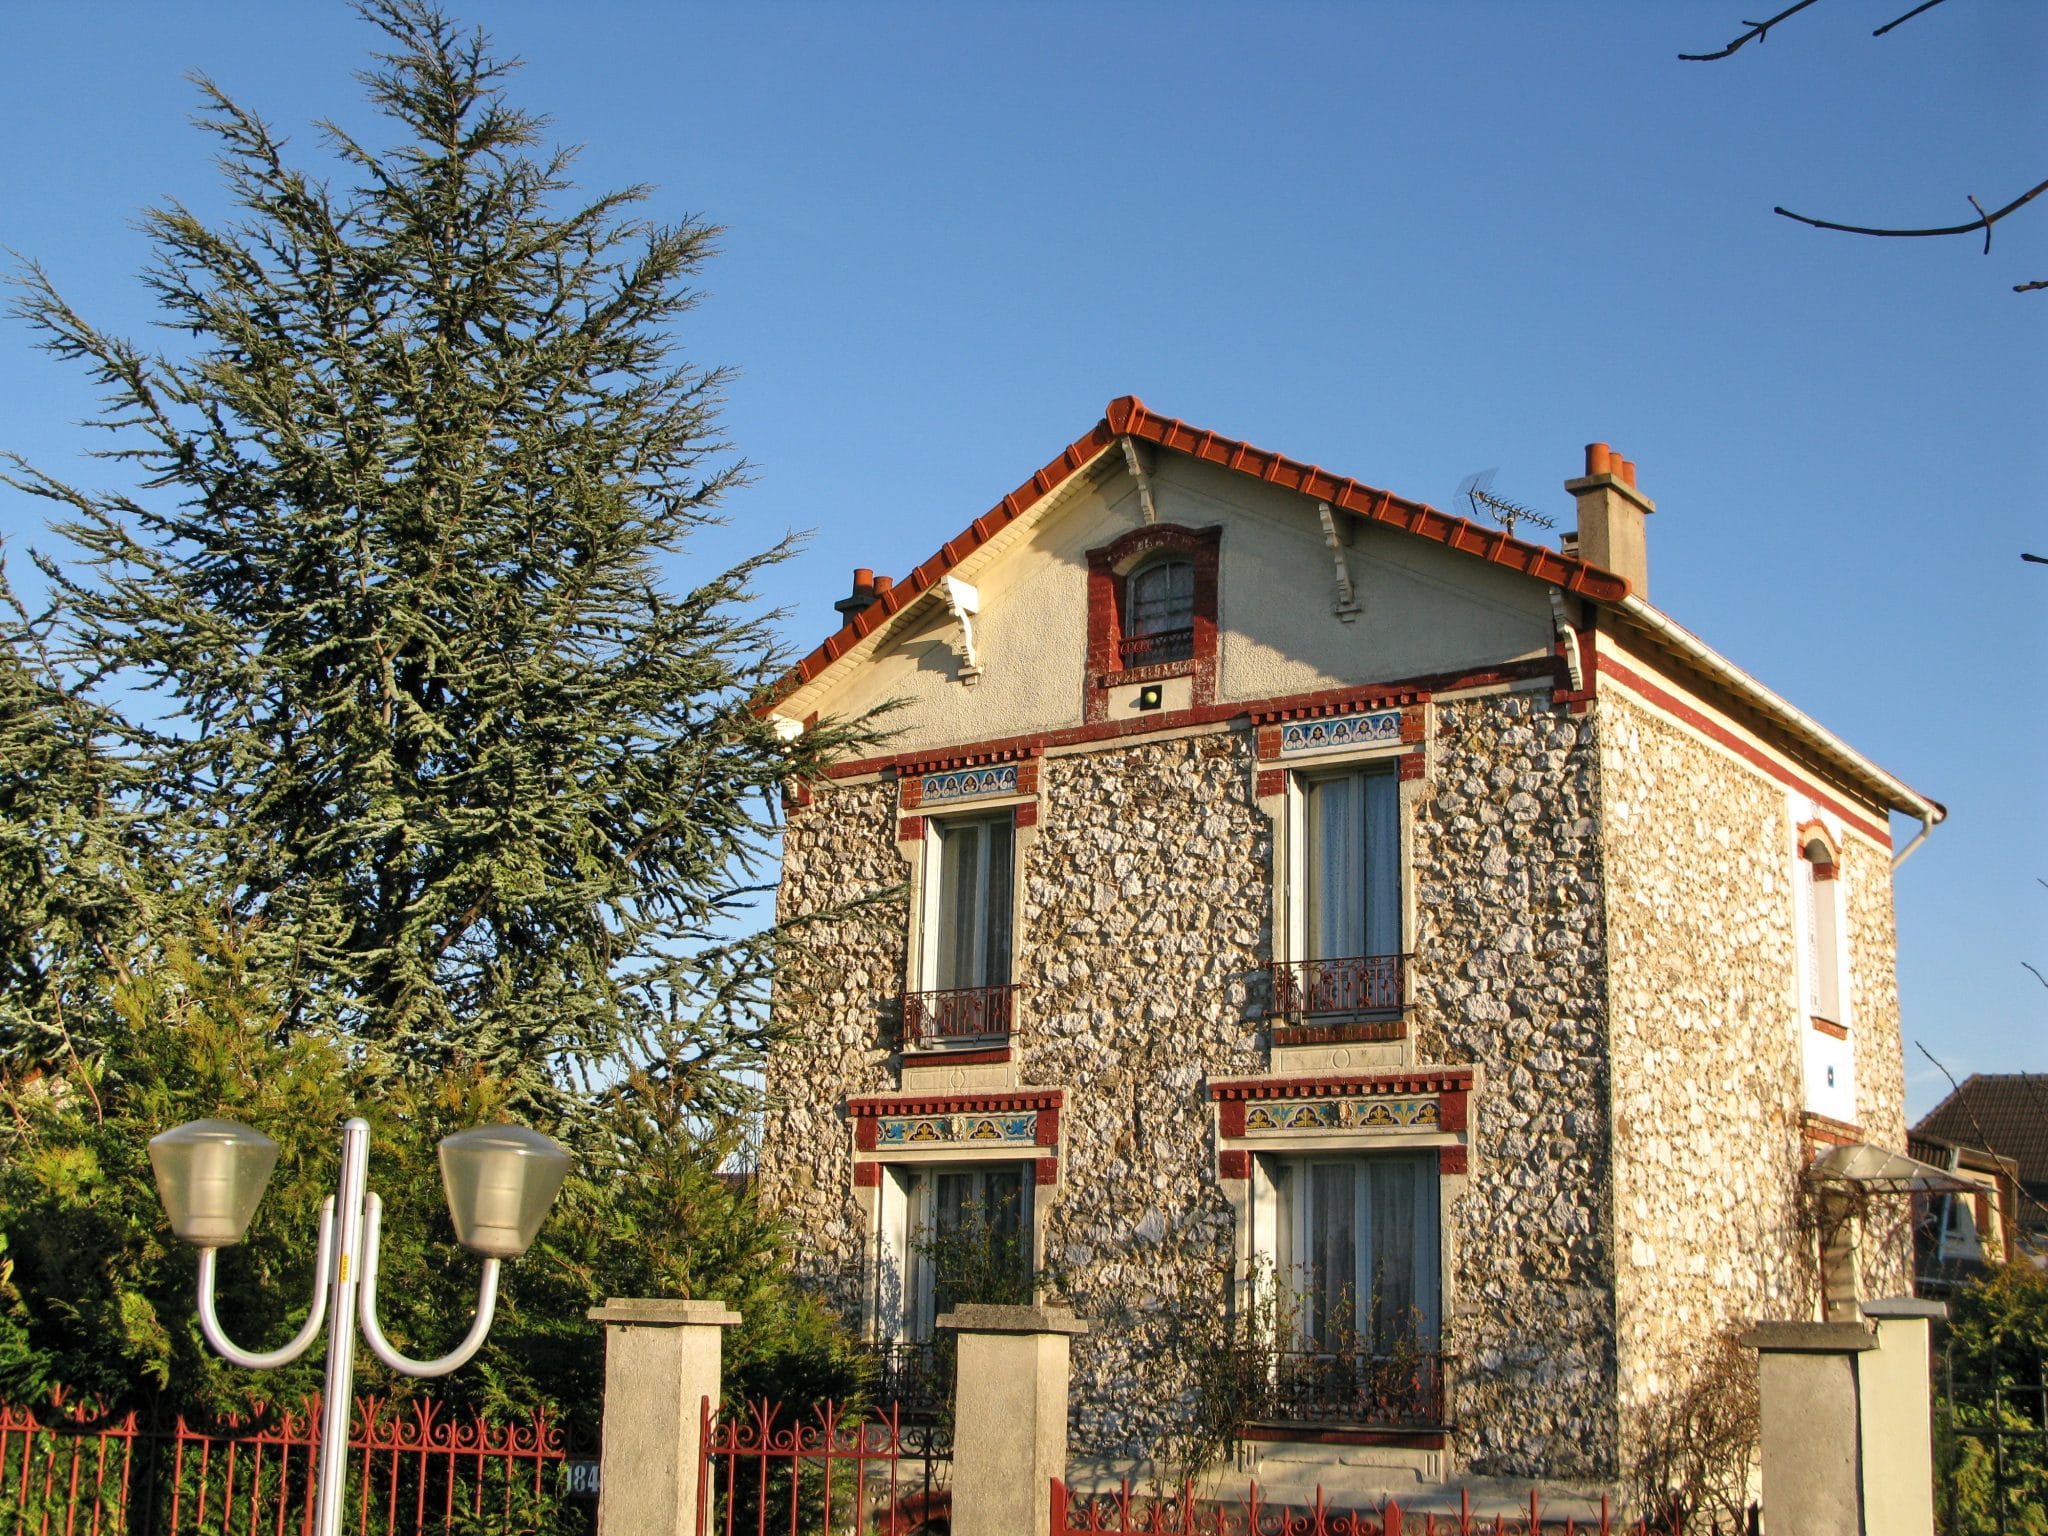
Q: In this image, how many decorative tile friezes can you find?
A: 4